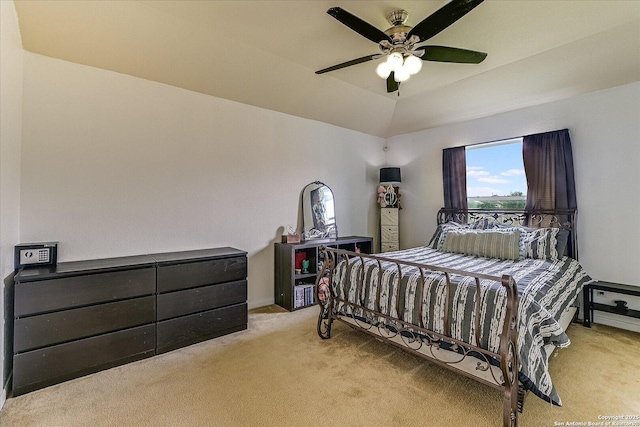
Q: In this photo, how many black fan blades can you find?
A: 5